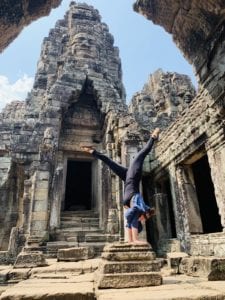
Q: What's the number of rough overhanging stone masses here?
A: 2